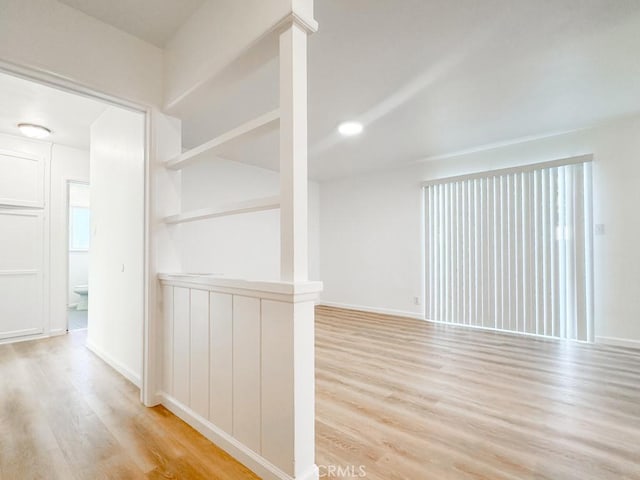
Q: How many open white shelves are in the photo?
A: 2